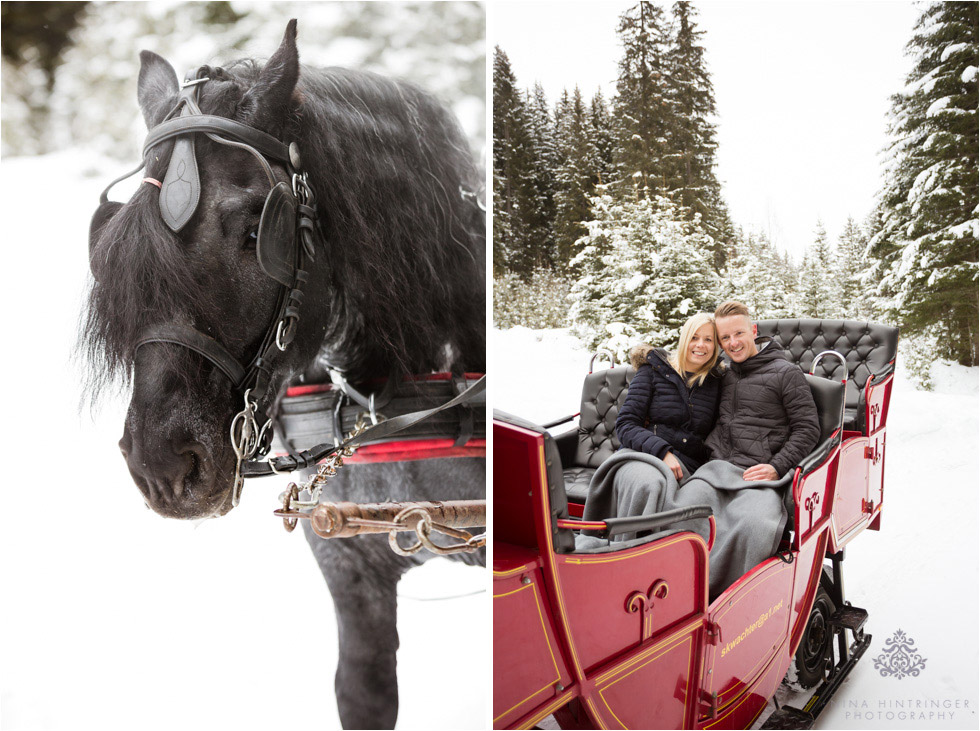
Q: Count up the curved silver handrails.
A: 2